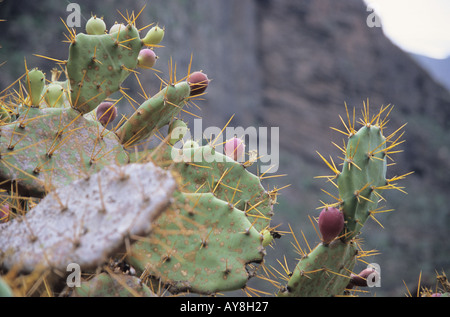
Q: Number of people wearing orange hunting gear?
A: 0